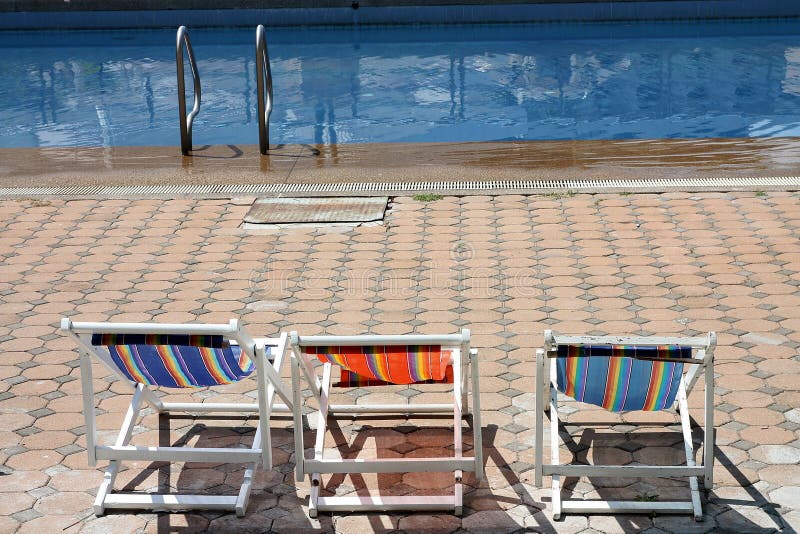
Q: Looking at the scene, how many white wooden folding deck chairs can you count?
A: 3